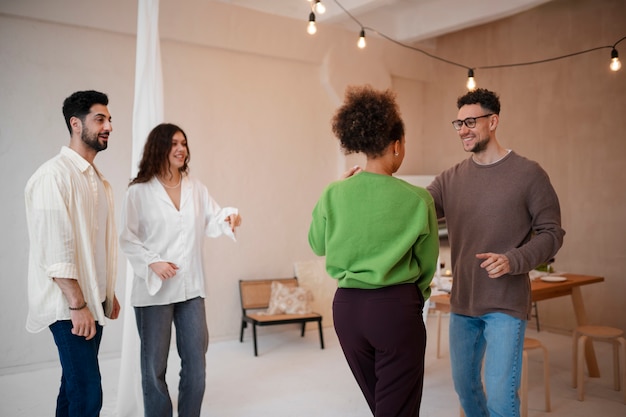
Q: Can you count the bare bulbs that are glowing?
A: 5